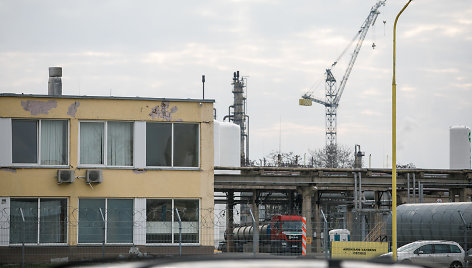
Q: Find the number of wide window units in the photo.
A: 6